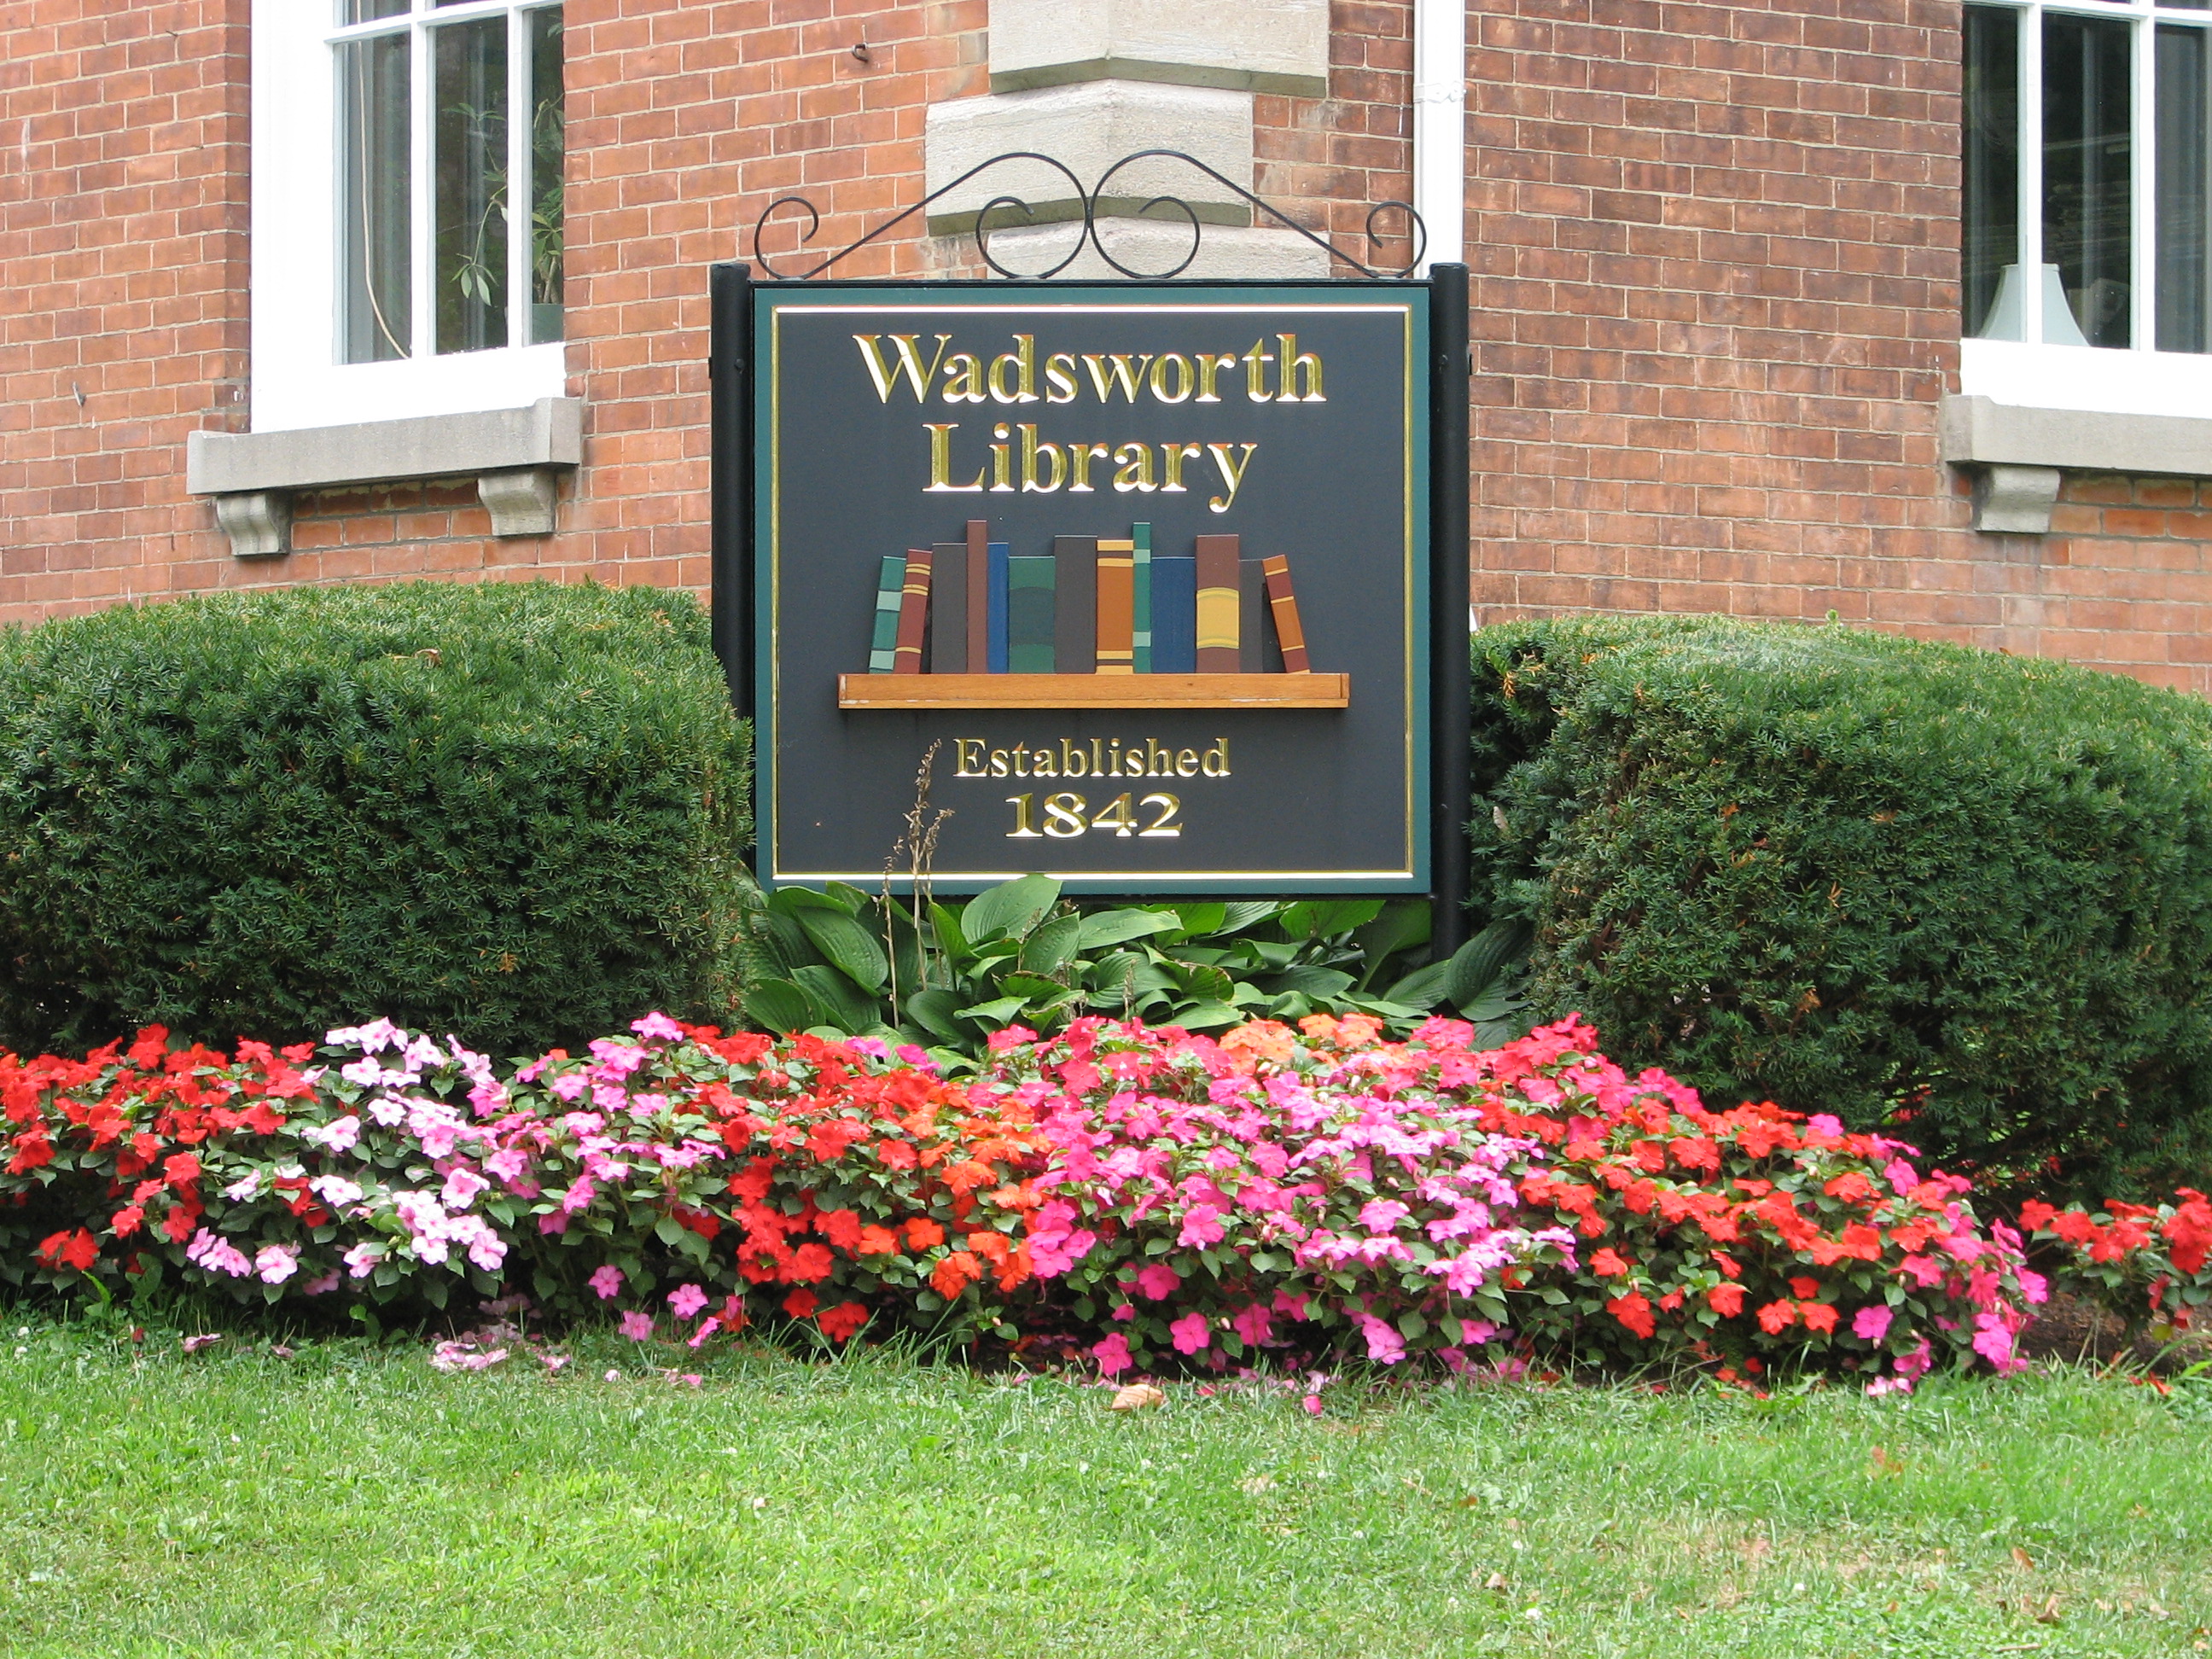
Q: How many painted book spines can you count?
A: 13